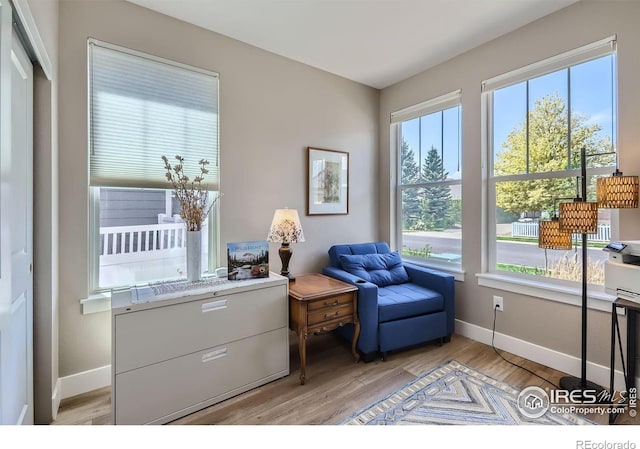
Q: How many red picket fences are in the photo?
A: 0